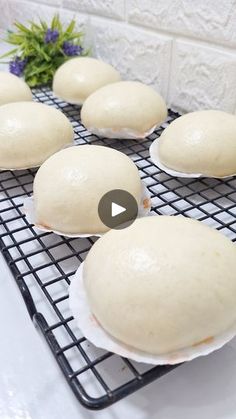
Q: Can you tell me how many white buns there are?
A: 7